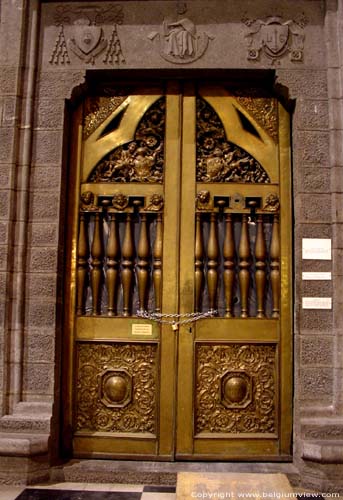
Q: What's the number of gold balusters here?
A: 12